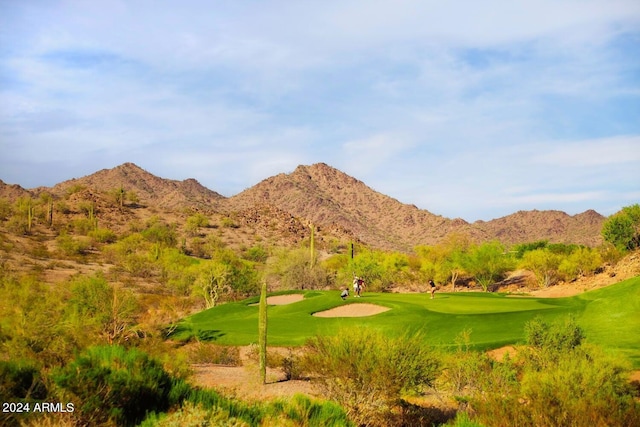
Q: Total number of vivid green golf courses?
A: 1